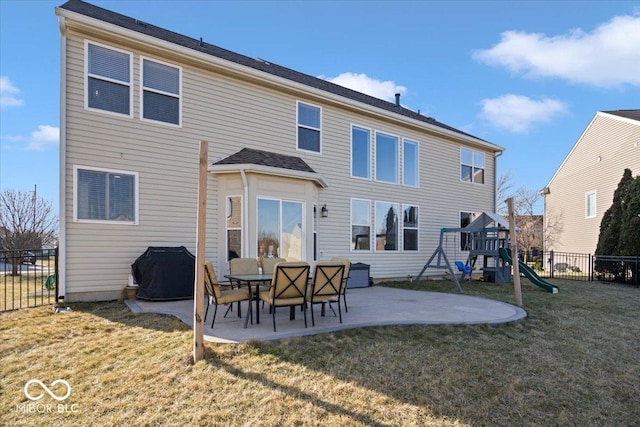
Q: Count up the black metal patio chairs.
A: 6